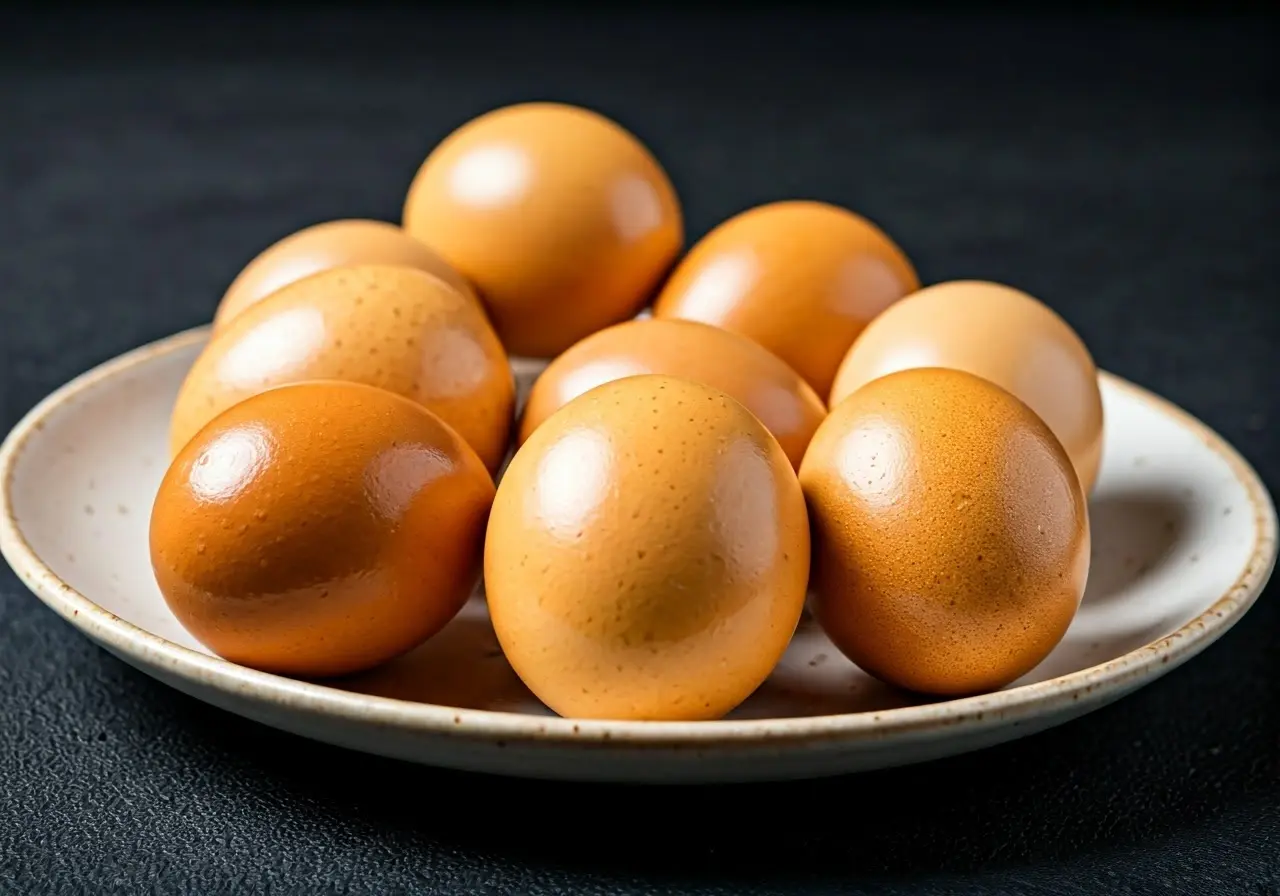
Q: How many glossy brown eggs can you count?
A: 9